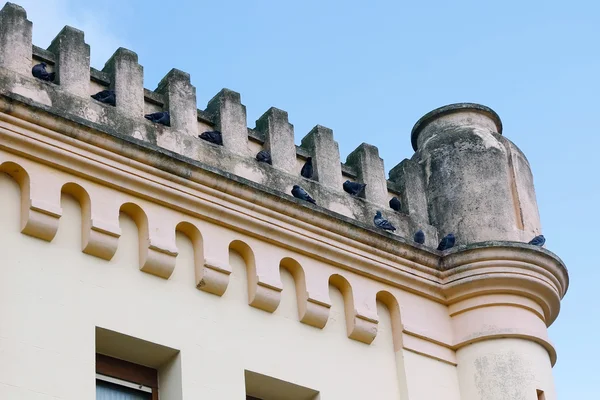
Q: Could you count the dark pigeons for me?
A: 13